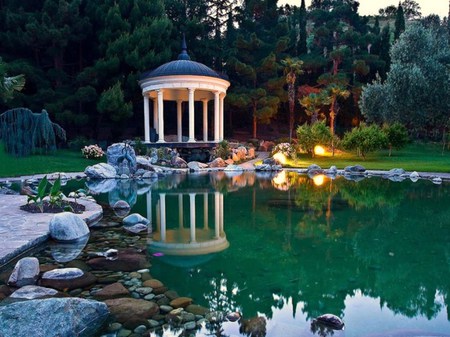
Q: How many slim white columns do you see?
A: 8